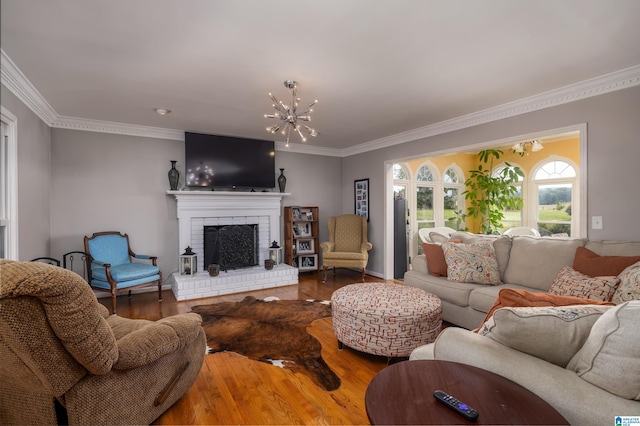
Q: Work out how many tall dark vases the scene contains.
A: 2